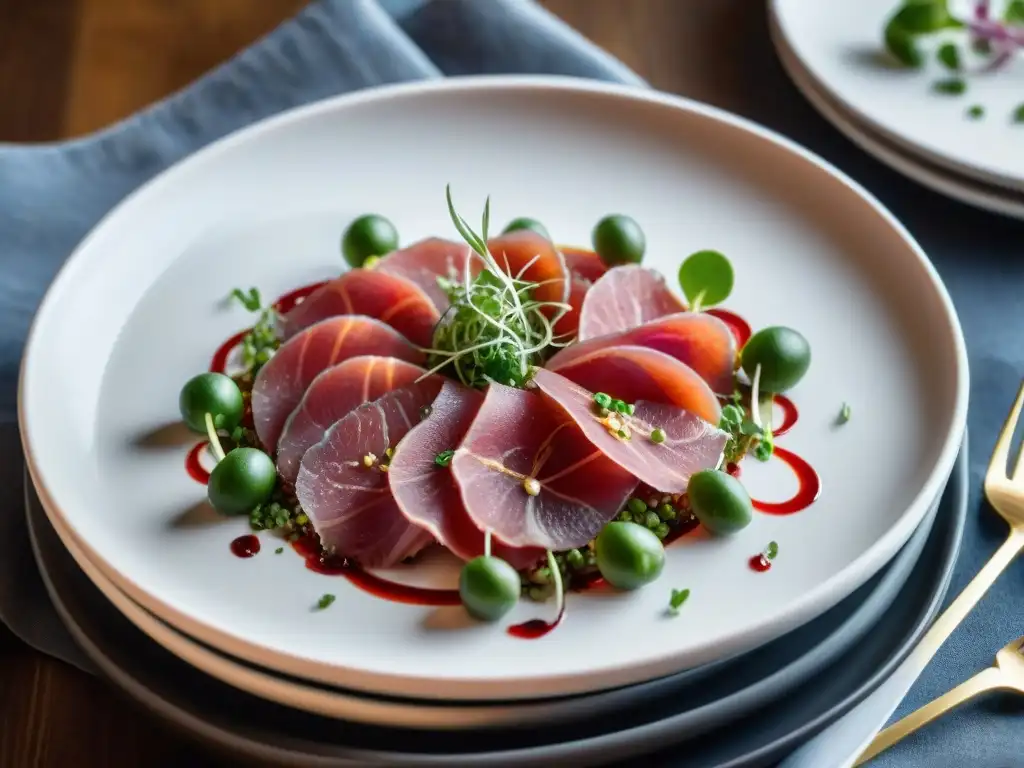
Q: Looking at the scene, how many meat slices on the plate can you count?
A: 13